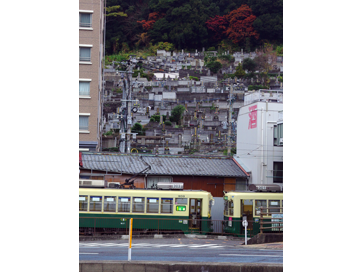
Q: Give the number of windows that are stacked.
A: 4